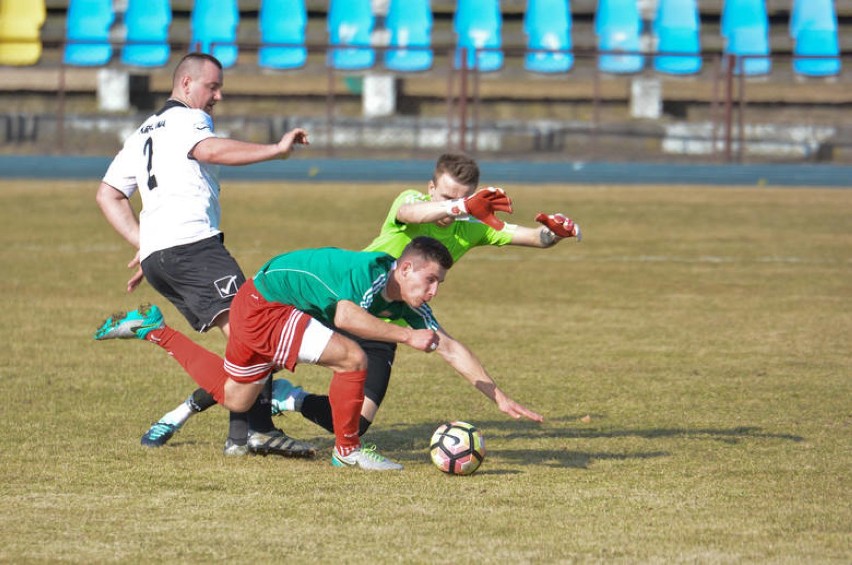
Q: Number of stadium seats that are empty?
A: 13